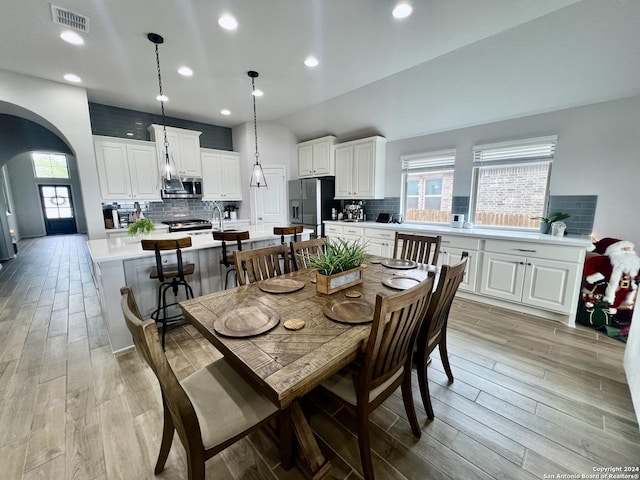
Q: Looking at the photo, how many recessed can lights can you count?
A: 9